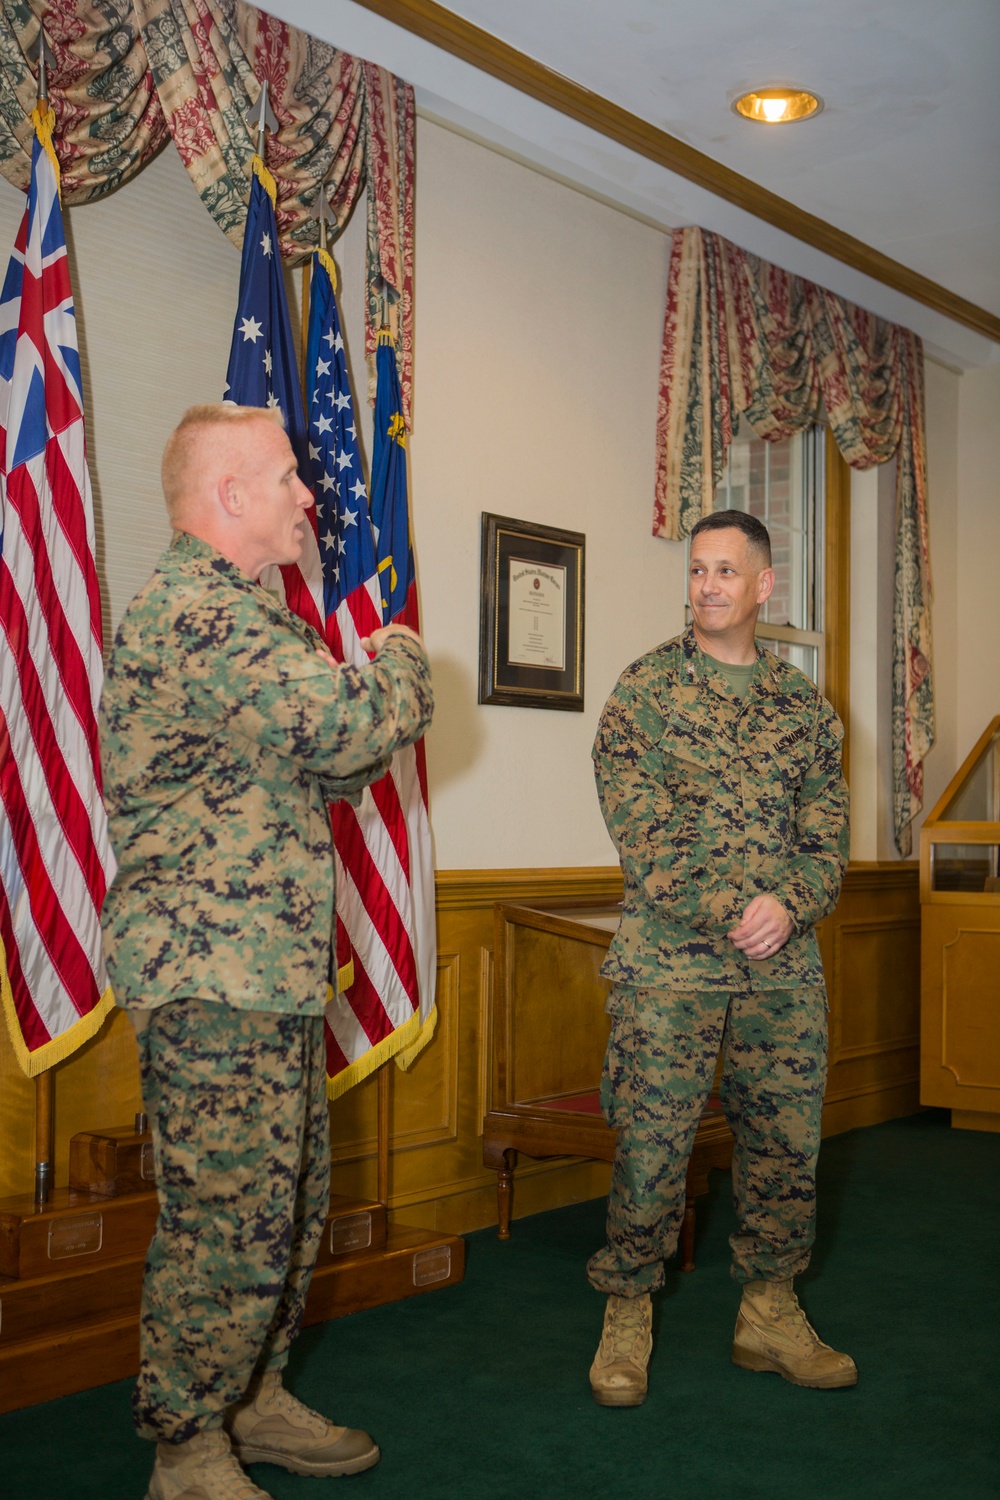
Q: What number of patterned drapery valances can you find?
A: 2